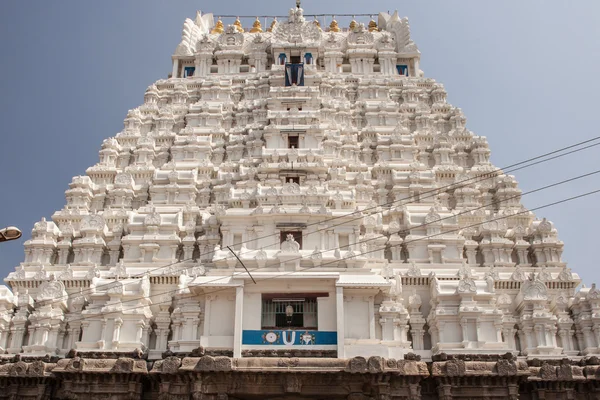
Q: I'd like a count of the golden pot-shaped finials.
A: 8